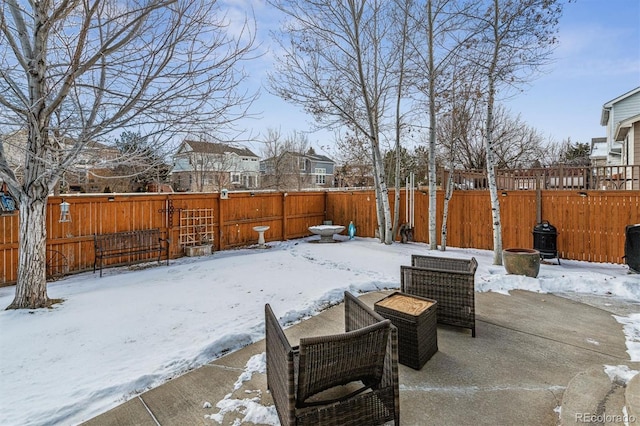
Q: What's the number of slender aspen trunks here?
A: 6